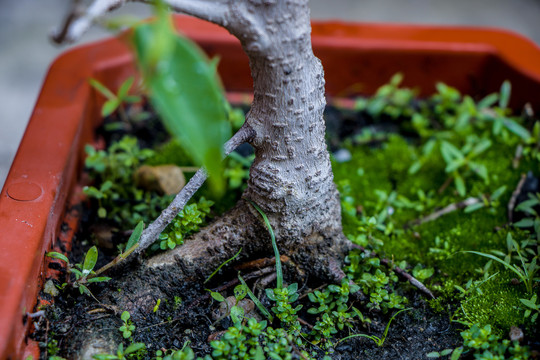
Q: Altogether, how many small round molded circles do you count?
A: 1